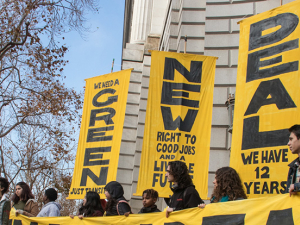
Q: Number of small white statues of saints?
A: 0